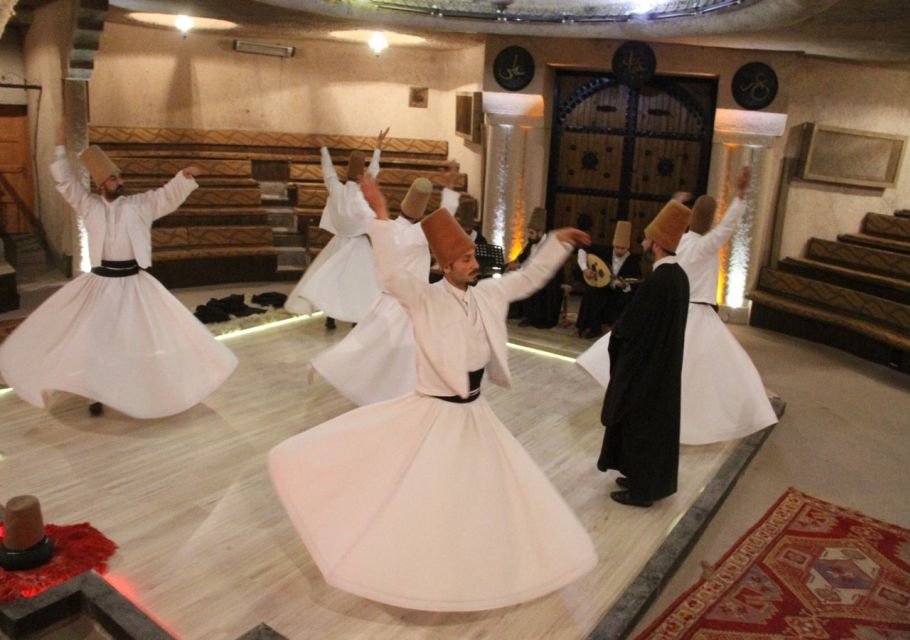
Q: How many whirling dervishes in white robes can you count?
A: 5